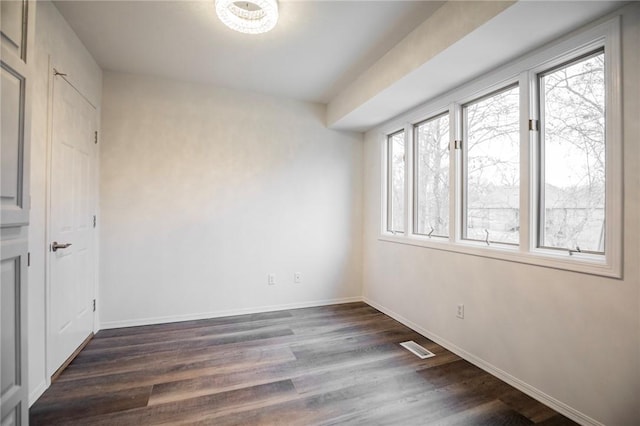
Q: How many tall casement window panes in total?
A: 4